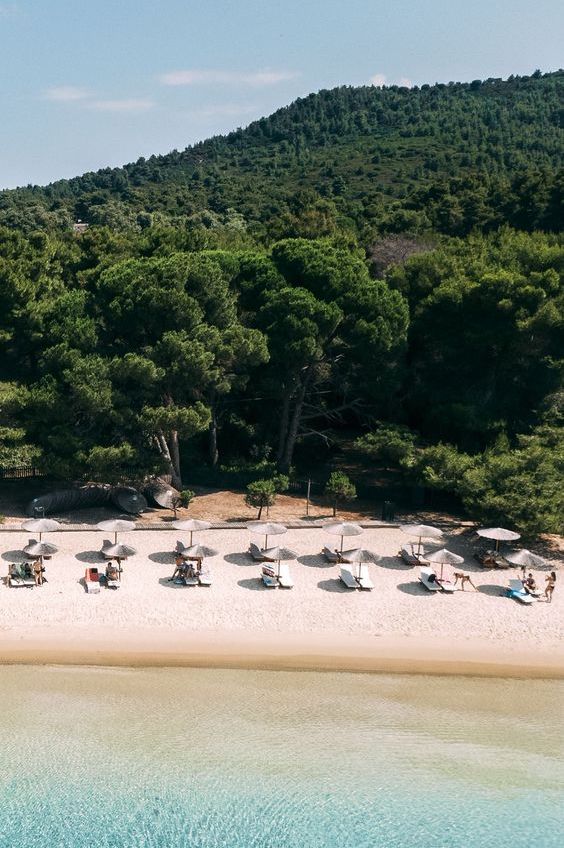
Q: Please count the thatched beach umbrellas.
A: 14